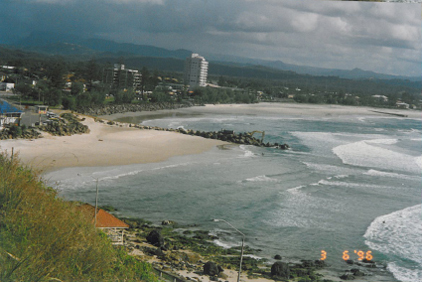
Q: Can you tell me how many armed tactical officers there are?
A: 0